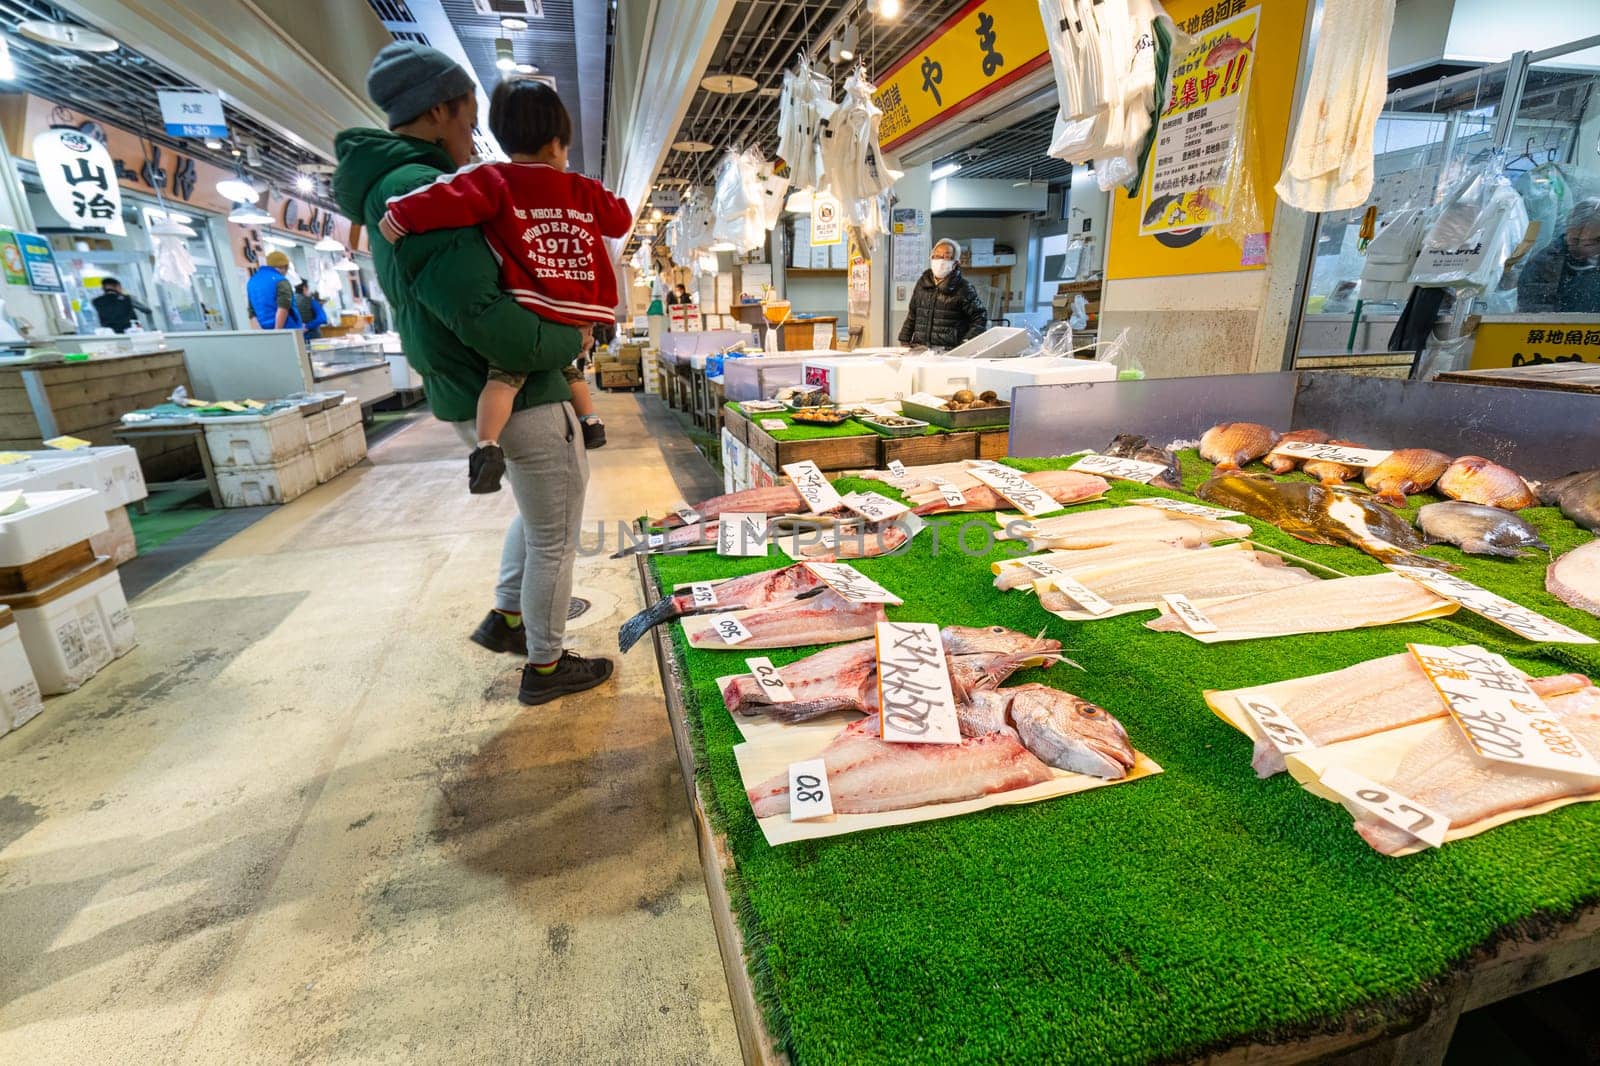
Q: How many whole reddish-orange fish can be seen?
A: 5